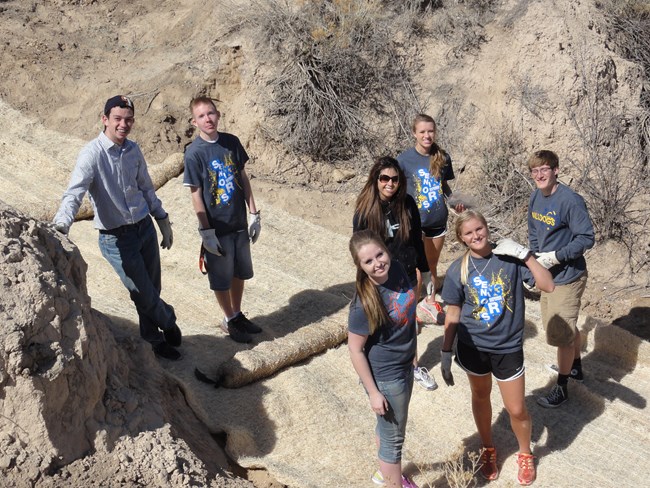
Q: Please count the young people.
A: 7